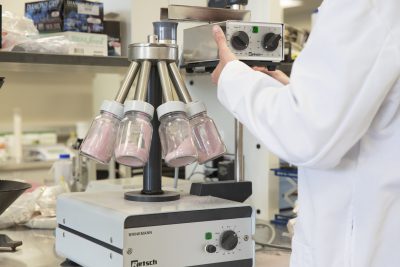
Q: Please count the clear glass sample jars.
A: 4